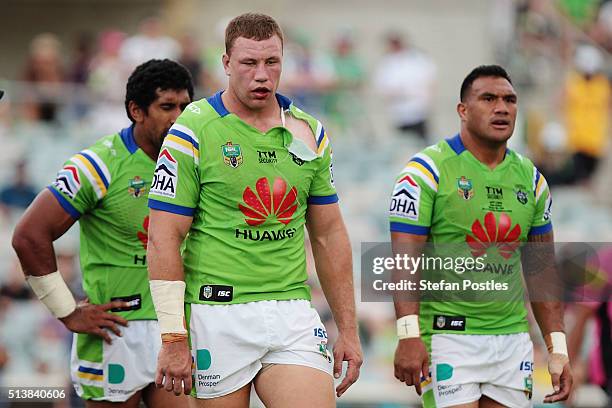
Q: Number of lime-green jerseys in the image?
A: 3